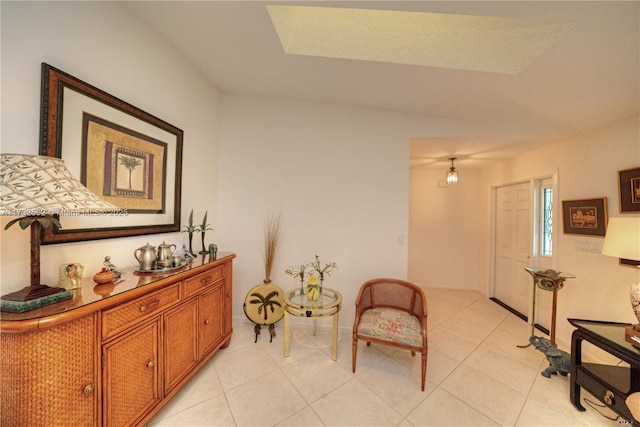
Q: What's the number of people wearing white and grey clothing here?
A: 0